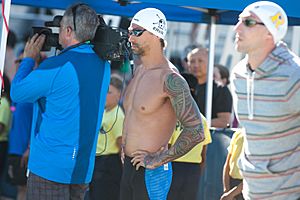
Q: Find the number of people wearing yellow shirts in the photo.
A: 4